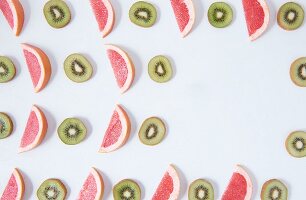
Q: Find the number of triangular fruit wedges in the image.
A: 12